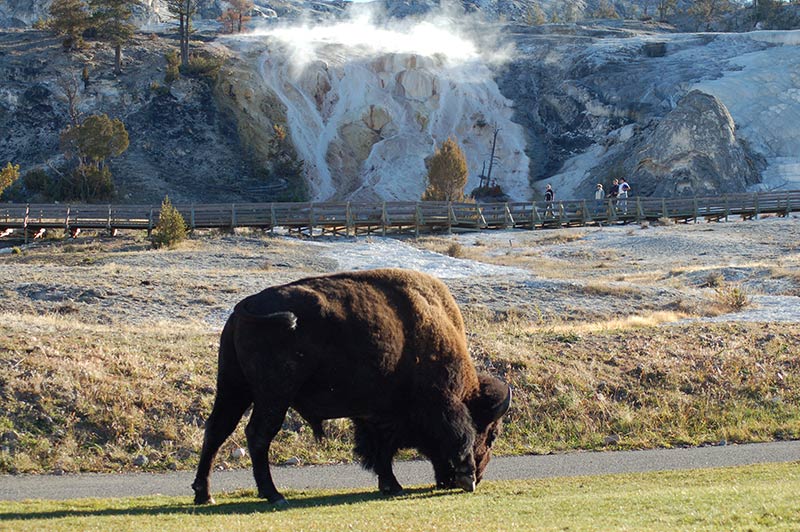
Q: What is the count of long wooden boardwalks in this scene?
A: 1